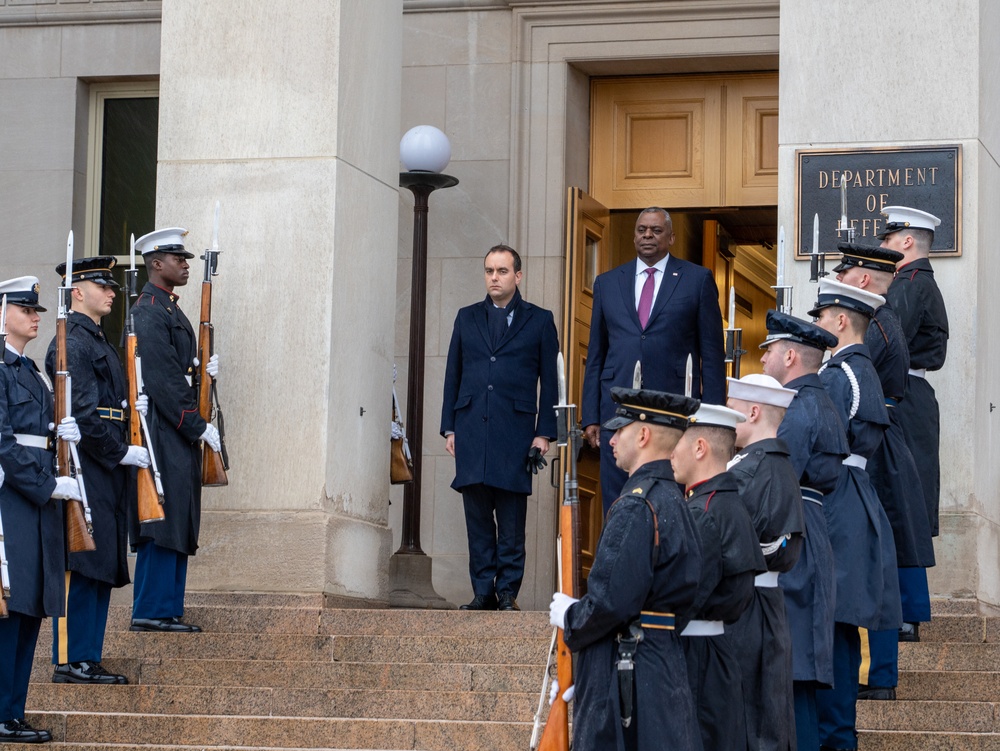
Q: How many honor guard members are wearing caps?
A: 10